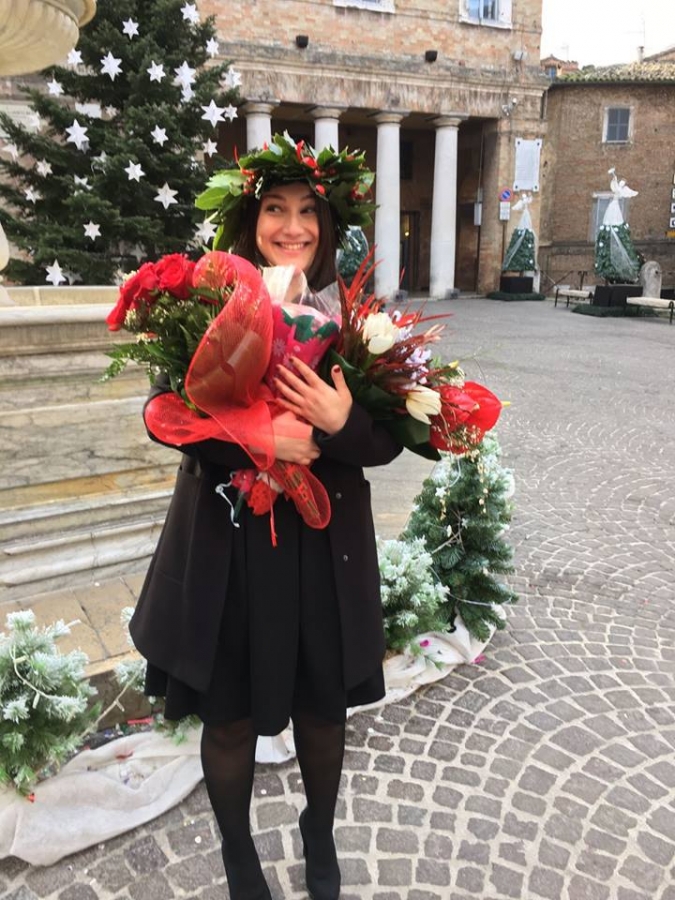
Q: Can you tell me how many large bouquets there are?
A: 2